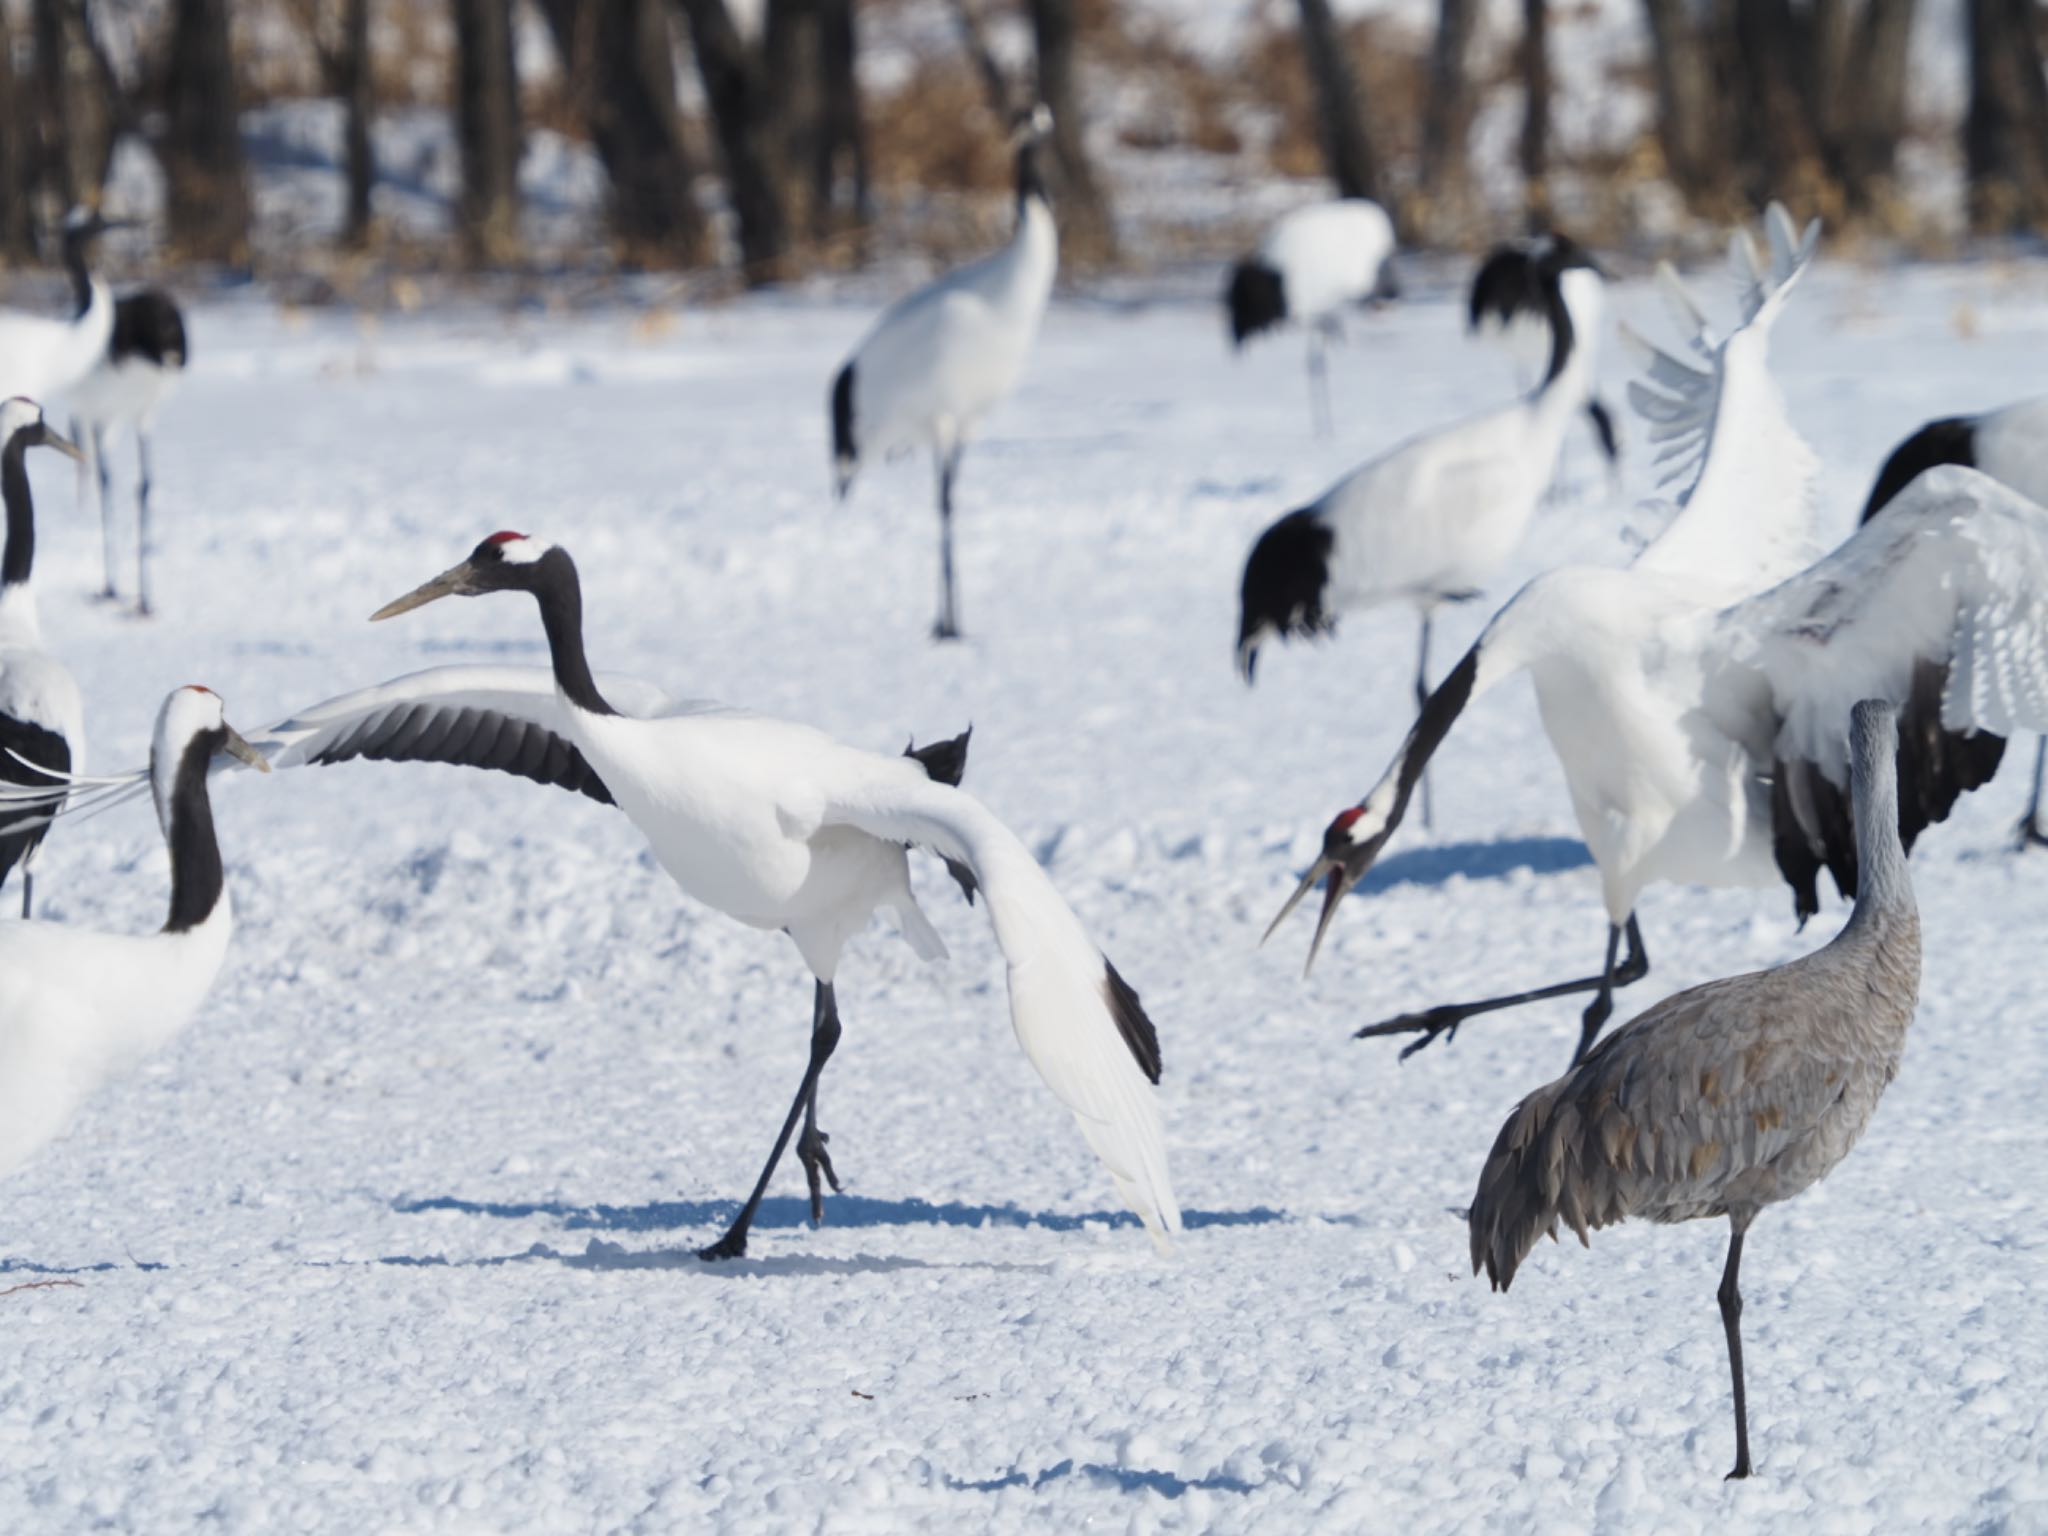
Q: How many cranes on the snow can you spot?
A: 12